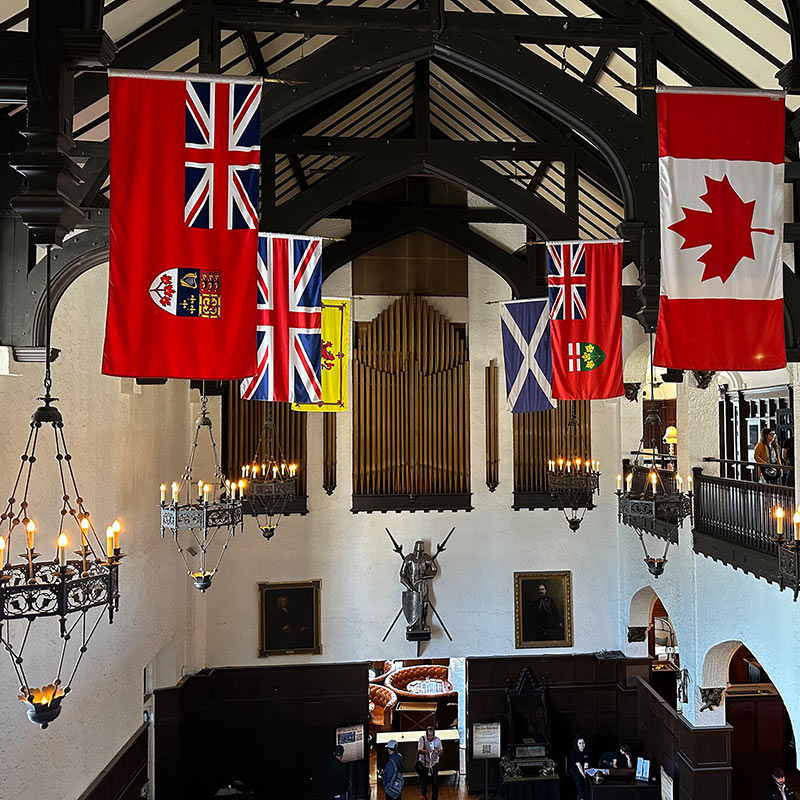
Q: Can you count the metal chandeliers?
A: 6